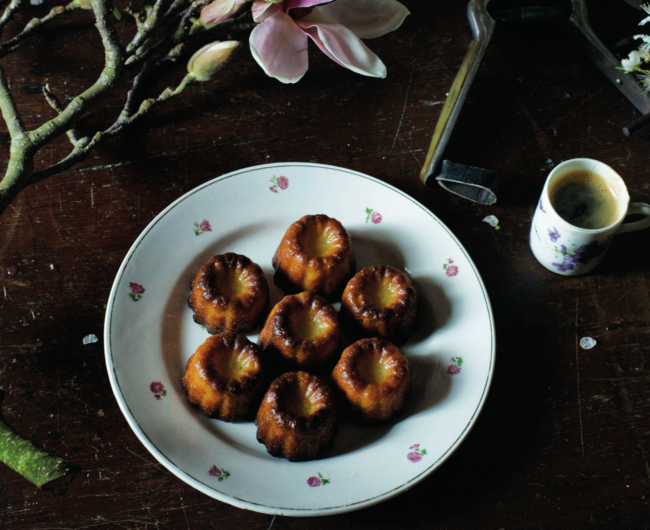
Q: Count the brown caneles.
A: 7